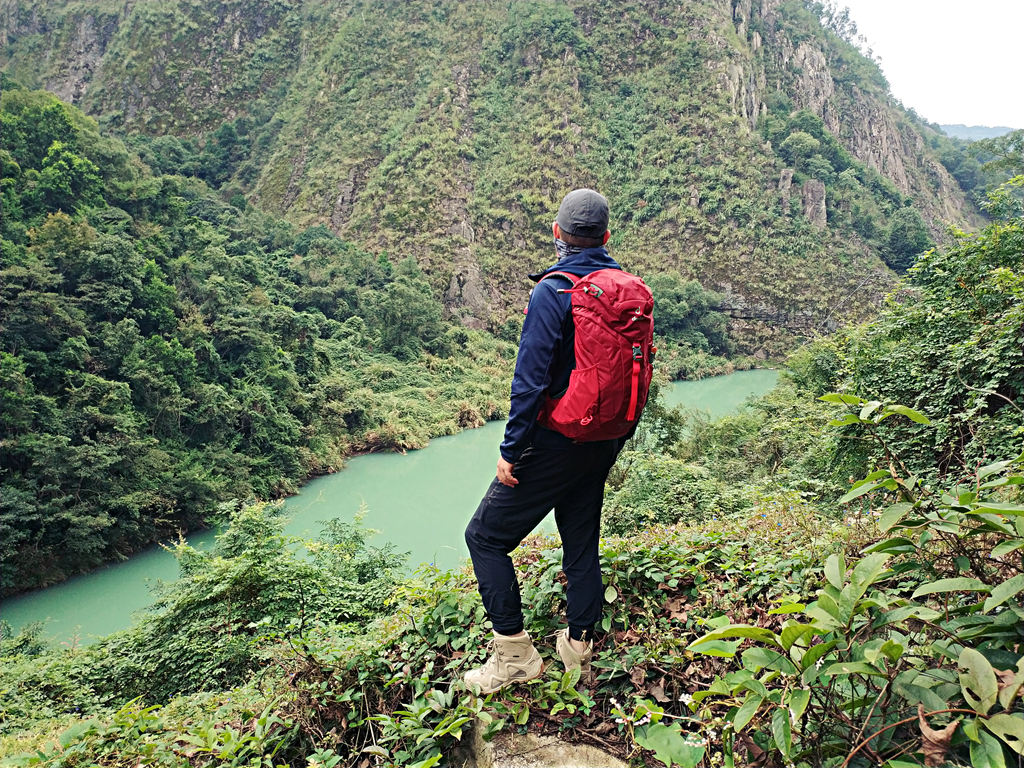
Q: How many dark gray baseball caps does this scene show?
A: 1